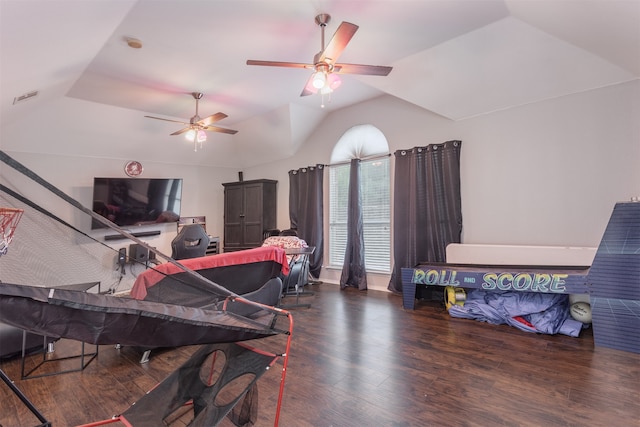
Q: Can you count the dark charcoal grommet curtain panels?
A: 3